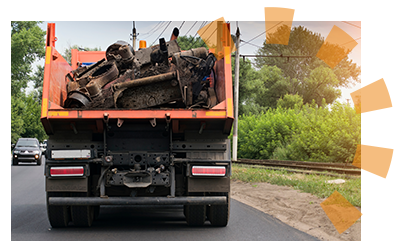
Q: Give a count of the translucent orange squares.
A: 6